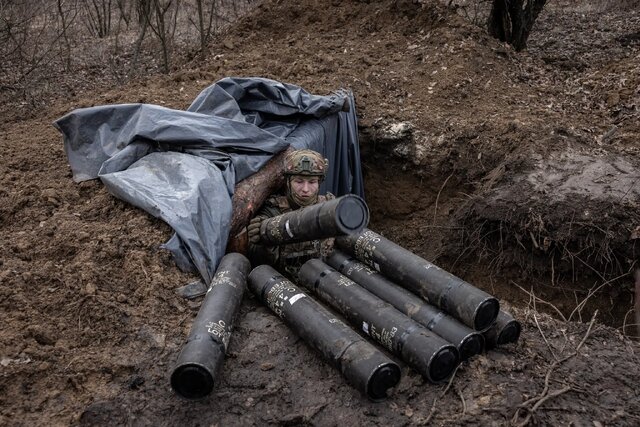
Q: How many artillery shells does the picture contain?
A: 7